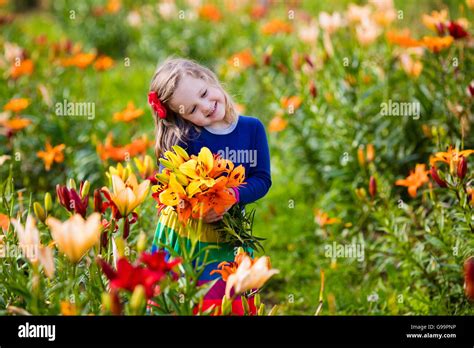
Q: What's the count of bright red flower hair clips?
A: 1